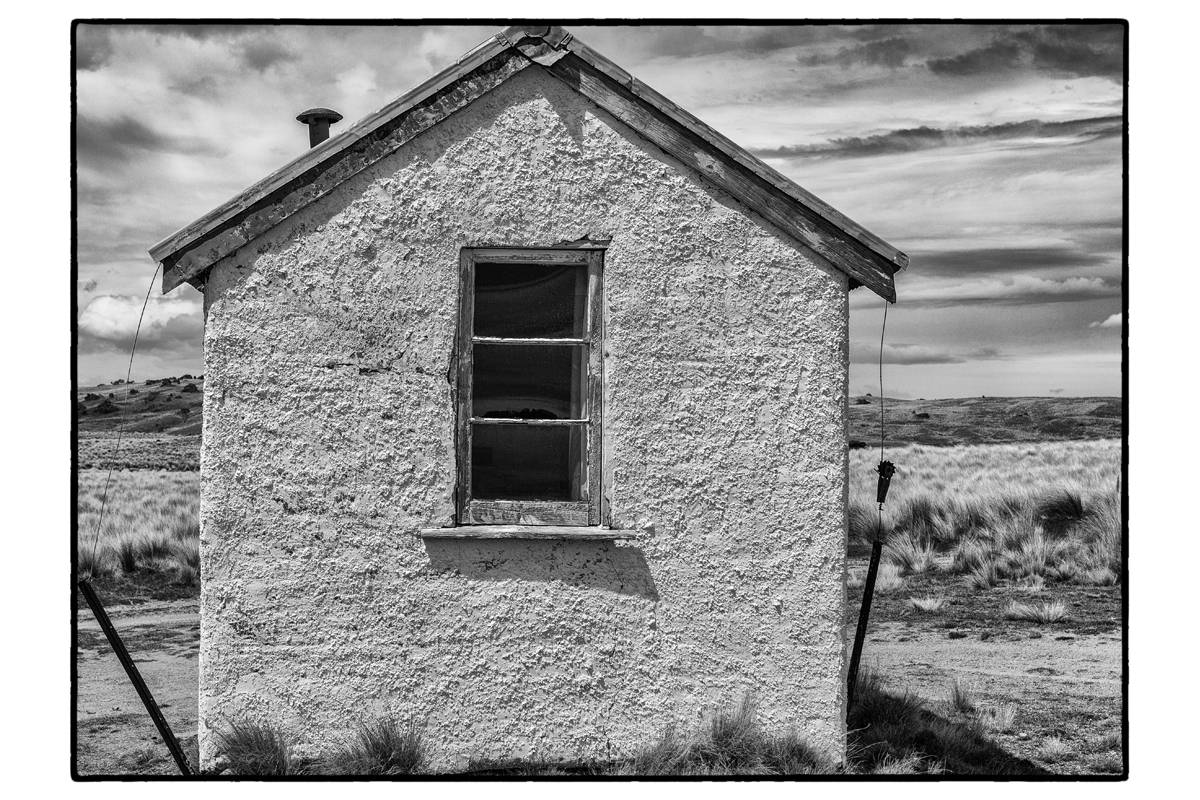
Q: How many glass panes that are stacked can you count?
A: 3